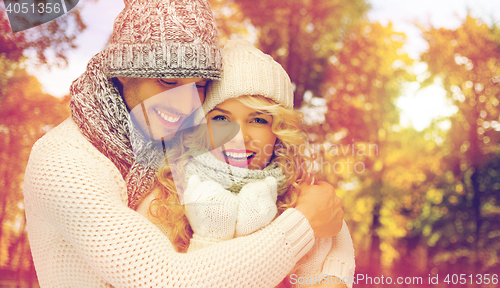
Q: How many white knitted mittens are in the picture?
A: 2